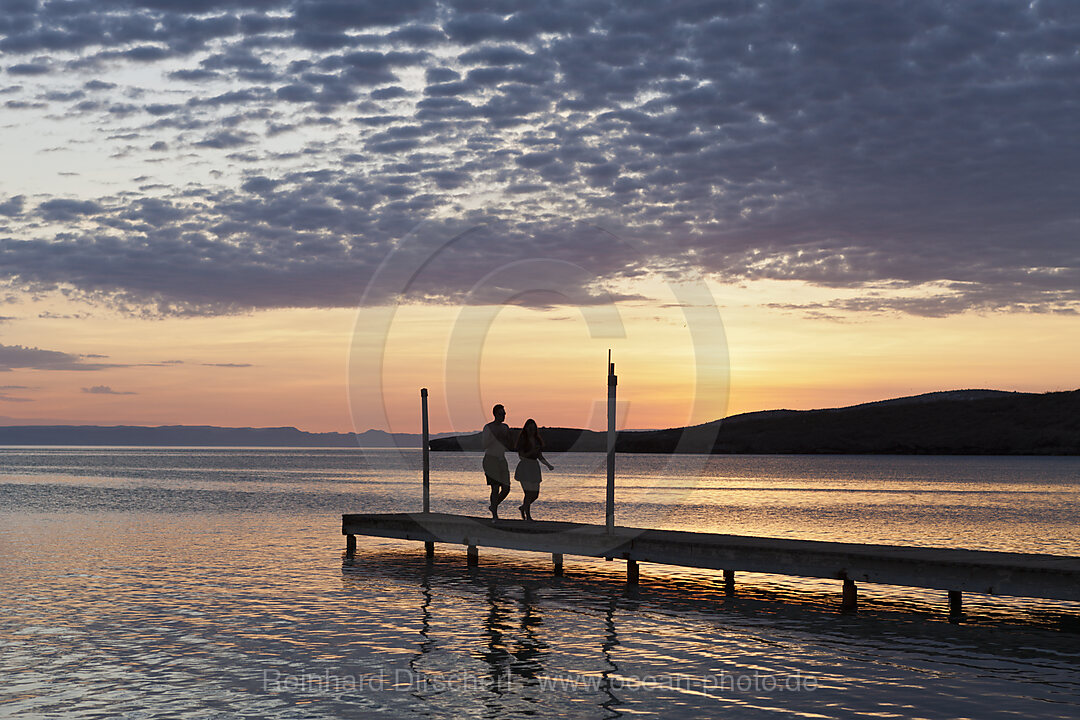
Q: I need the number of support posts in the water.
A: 8